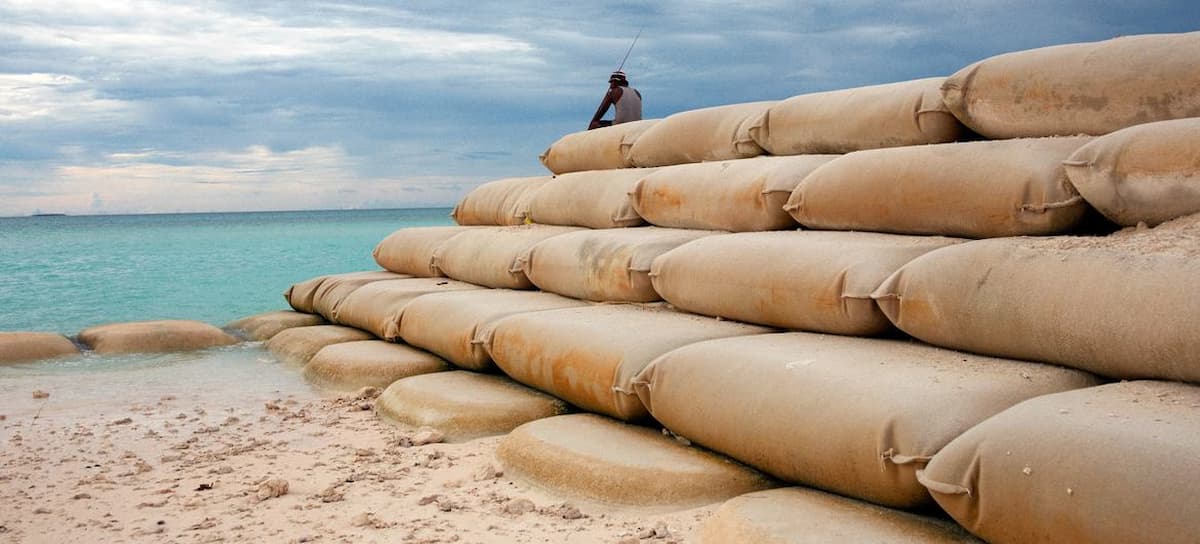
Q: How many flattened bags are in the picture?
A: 8